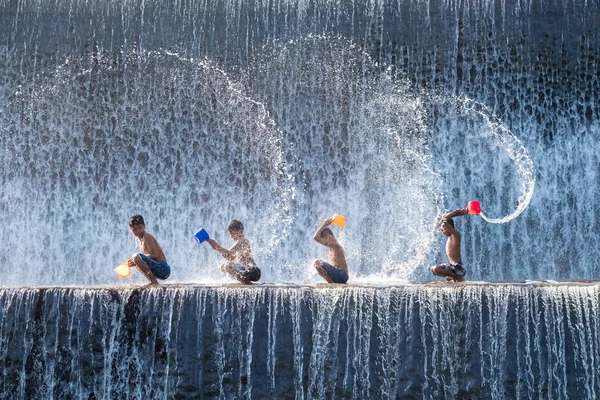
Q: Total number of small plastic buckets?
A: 4